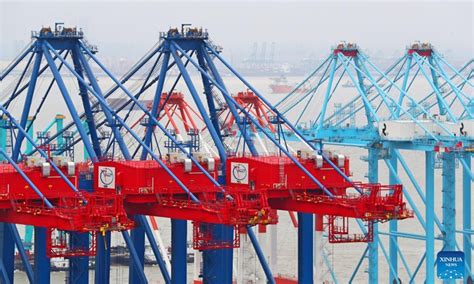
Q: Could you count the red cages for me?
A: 3